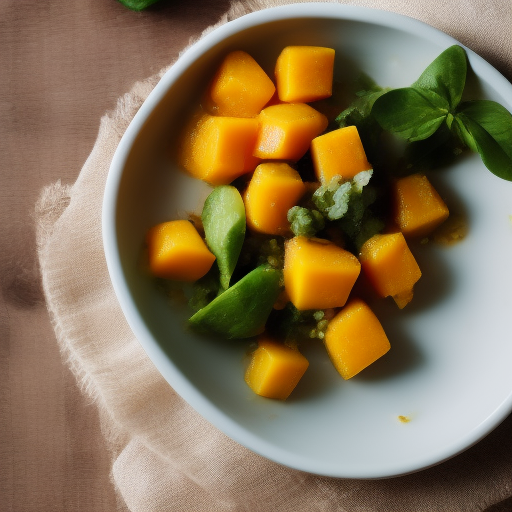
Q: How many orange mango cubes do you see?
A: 12